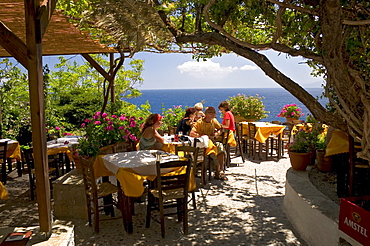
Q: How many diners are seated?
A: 5